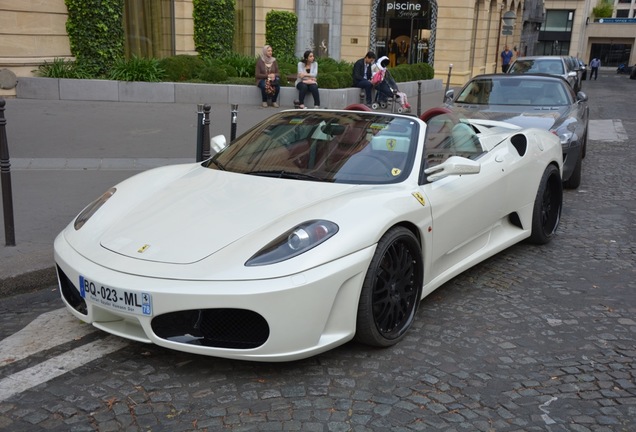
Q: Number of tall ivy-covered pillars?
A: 3